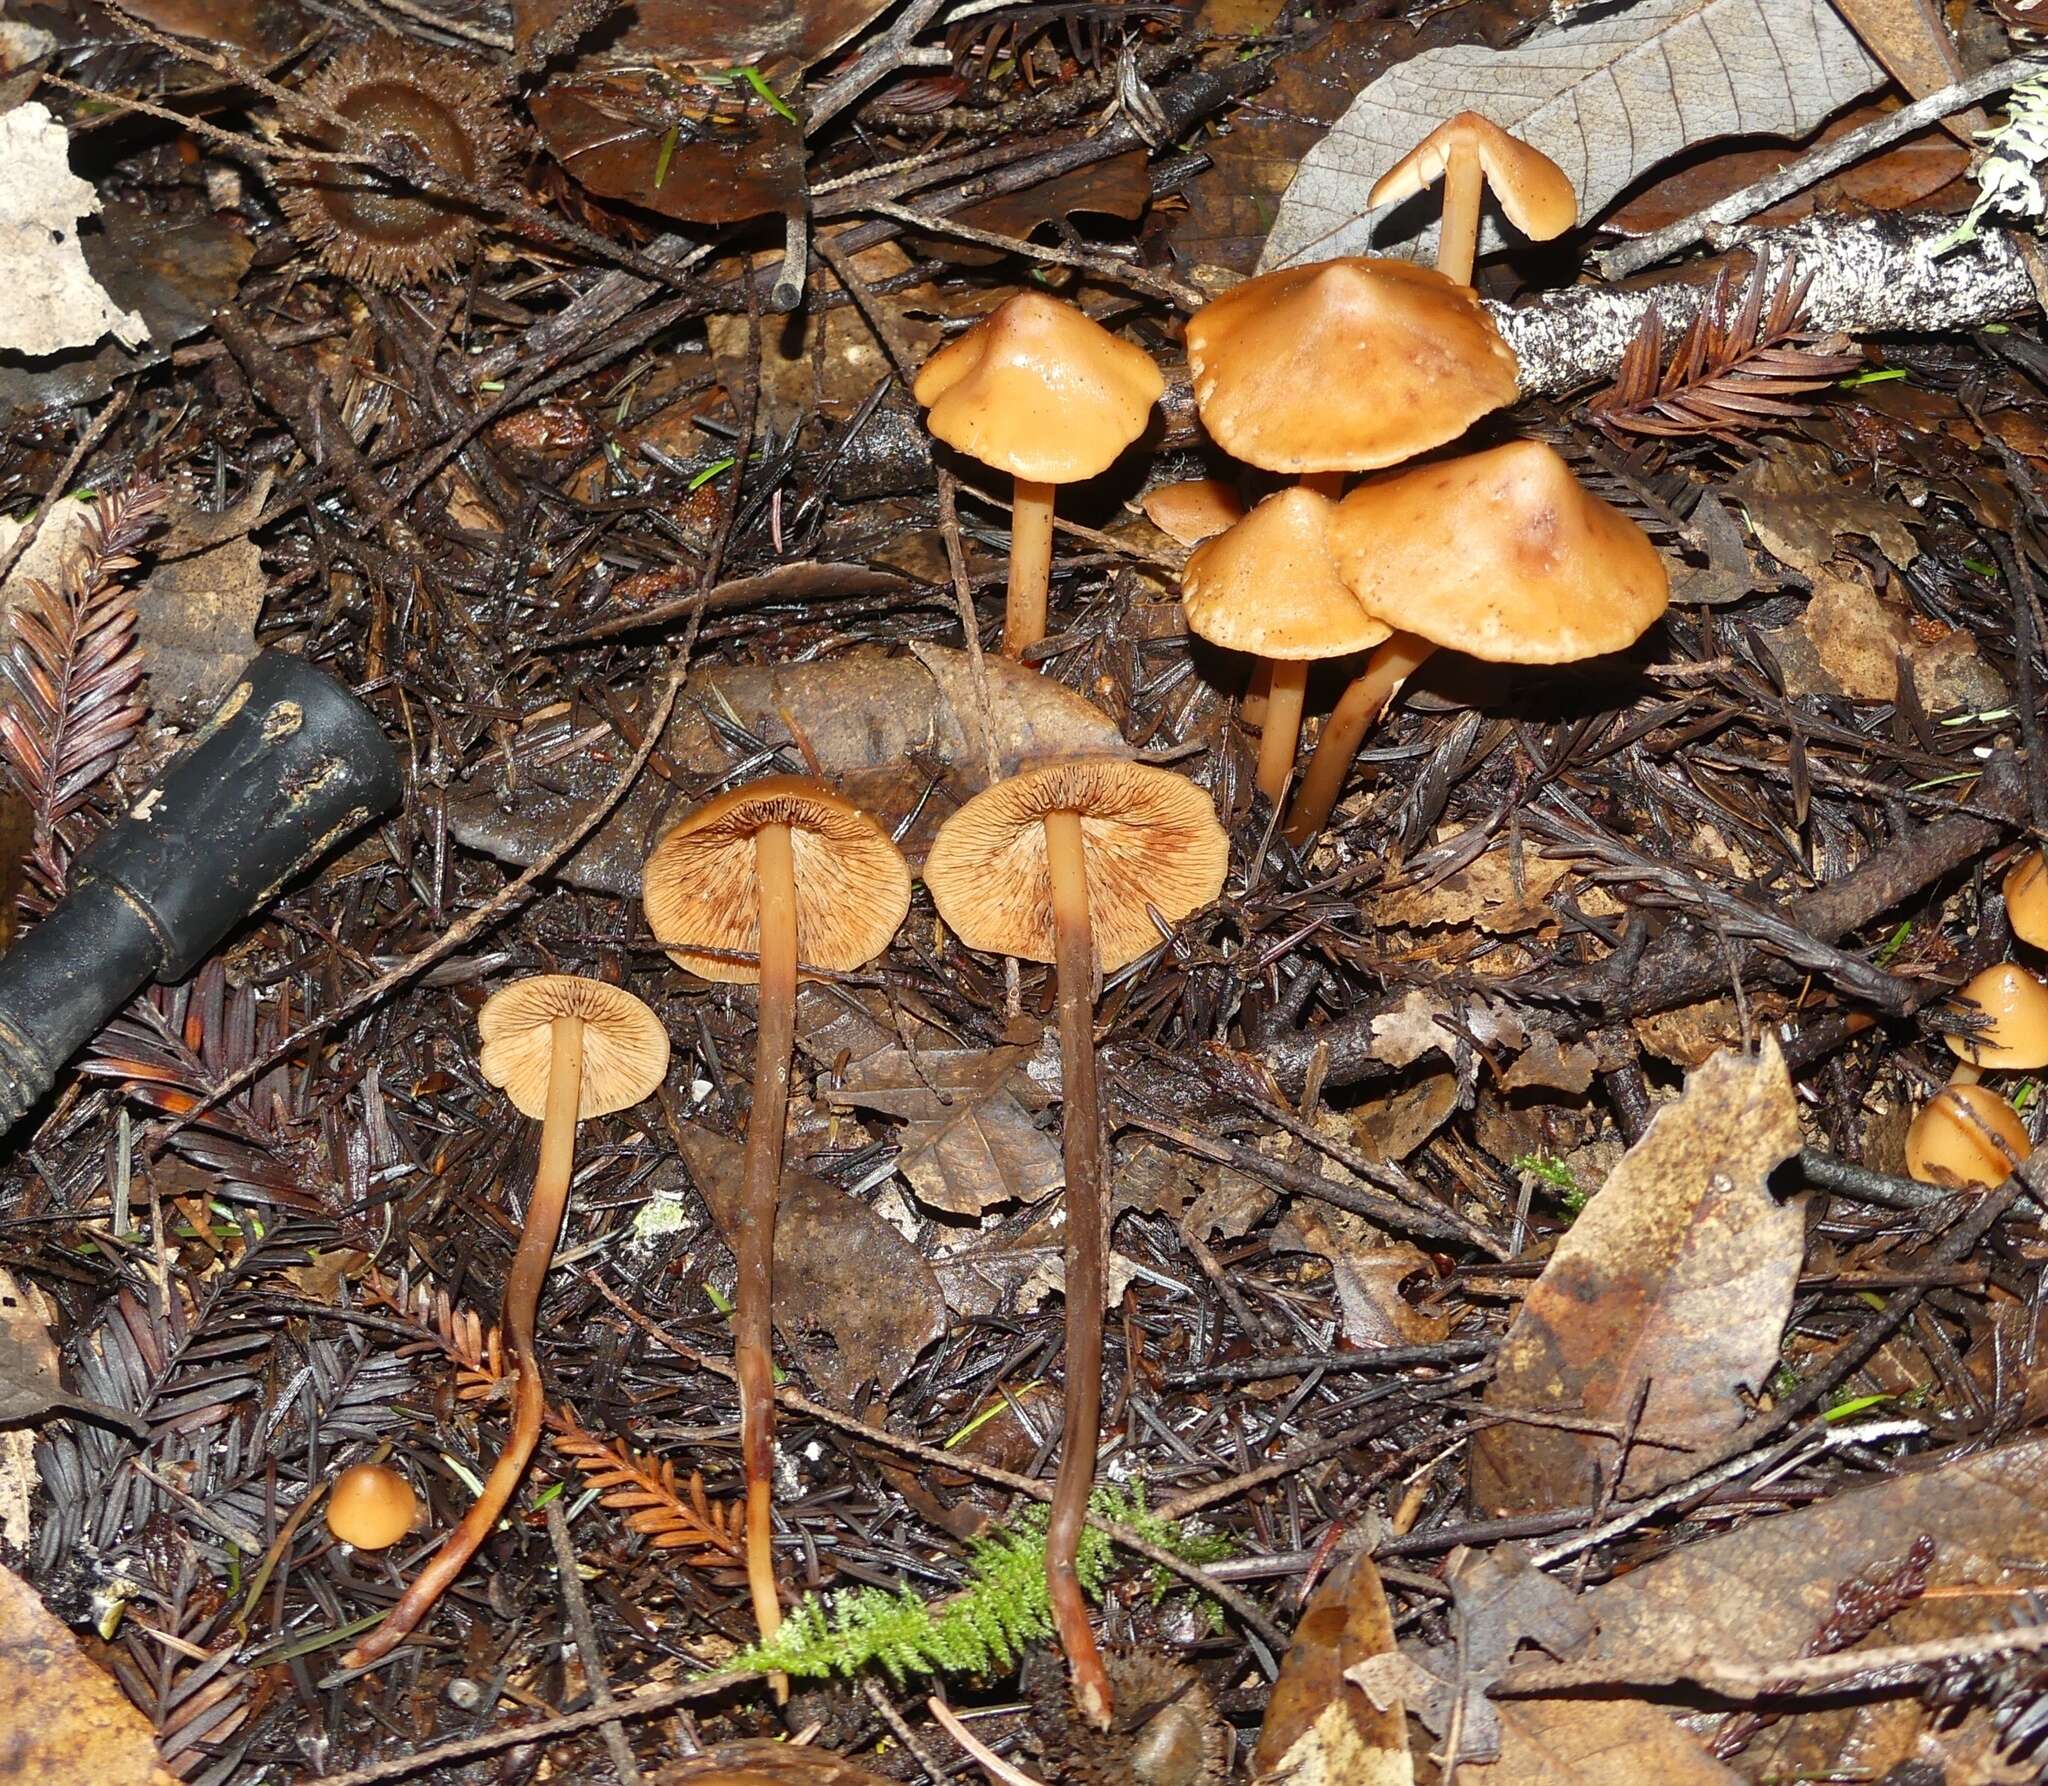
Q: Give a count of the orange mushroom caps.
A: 13